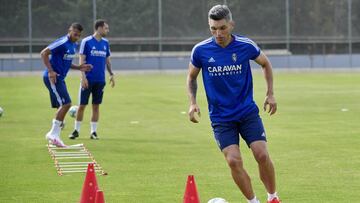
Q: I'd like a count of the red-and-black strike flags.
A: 0